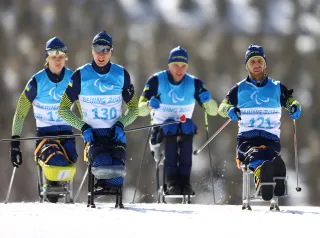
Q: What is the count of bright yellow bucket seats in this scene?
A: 1